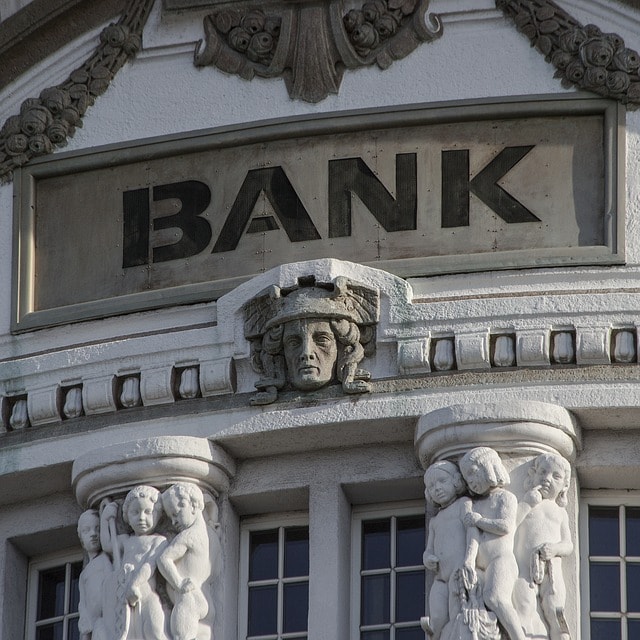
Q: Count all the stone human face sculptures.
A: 7